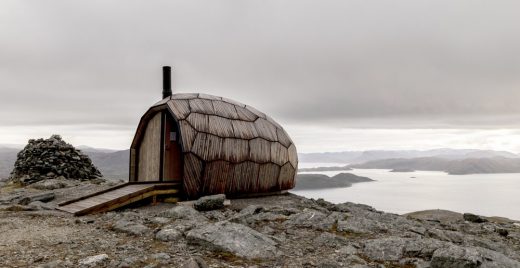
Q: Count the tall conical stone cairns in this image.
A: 1